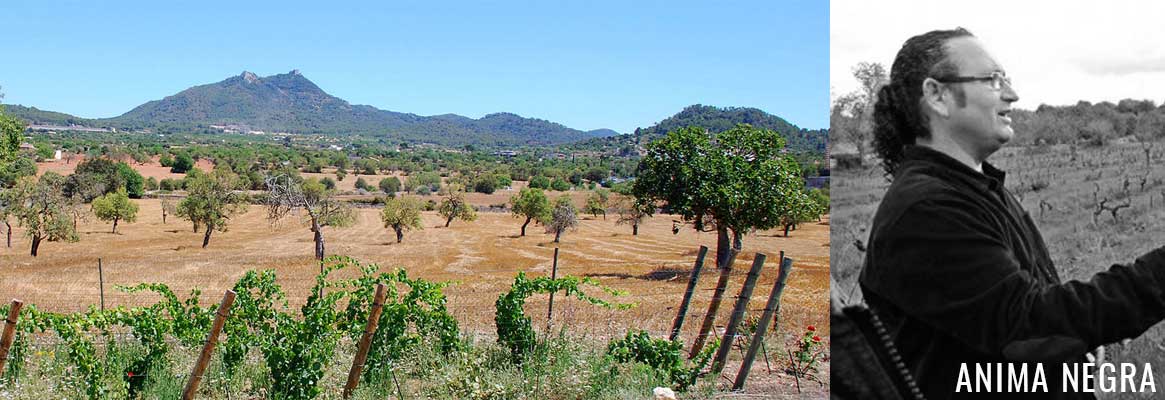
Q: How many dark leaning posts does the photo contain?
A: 4